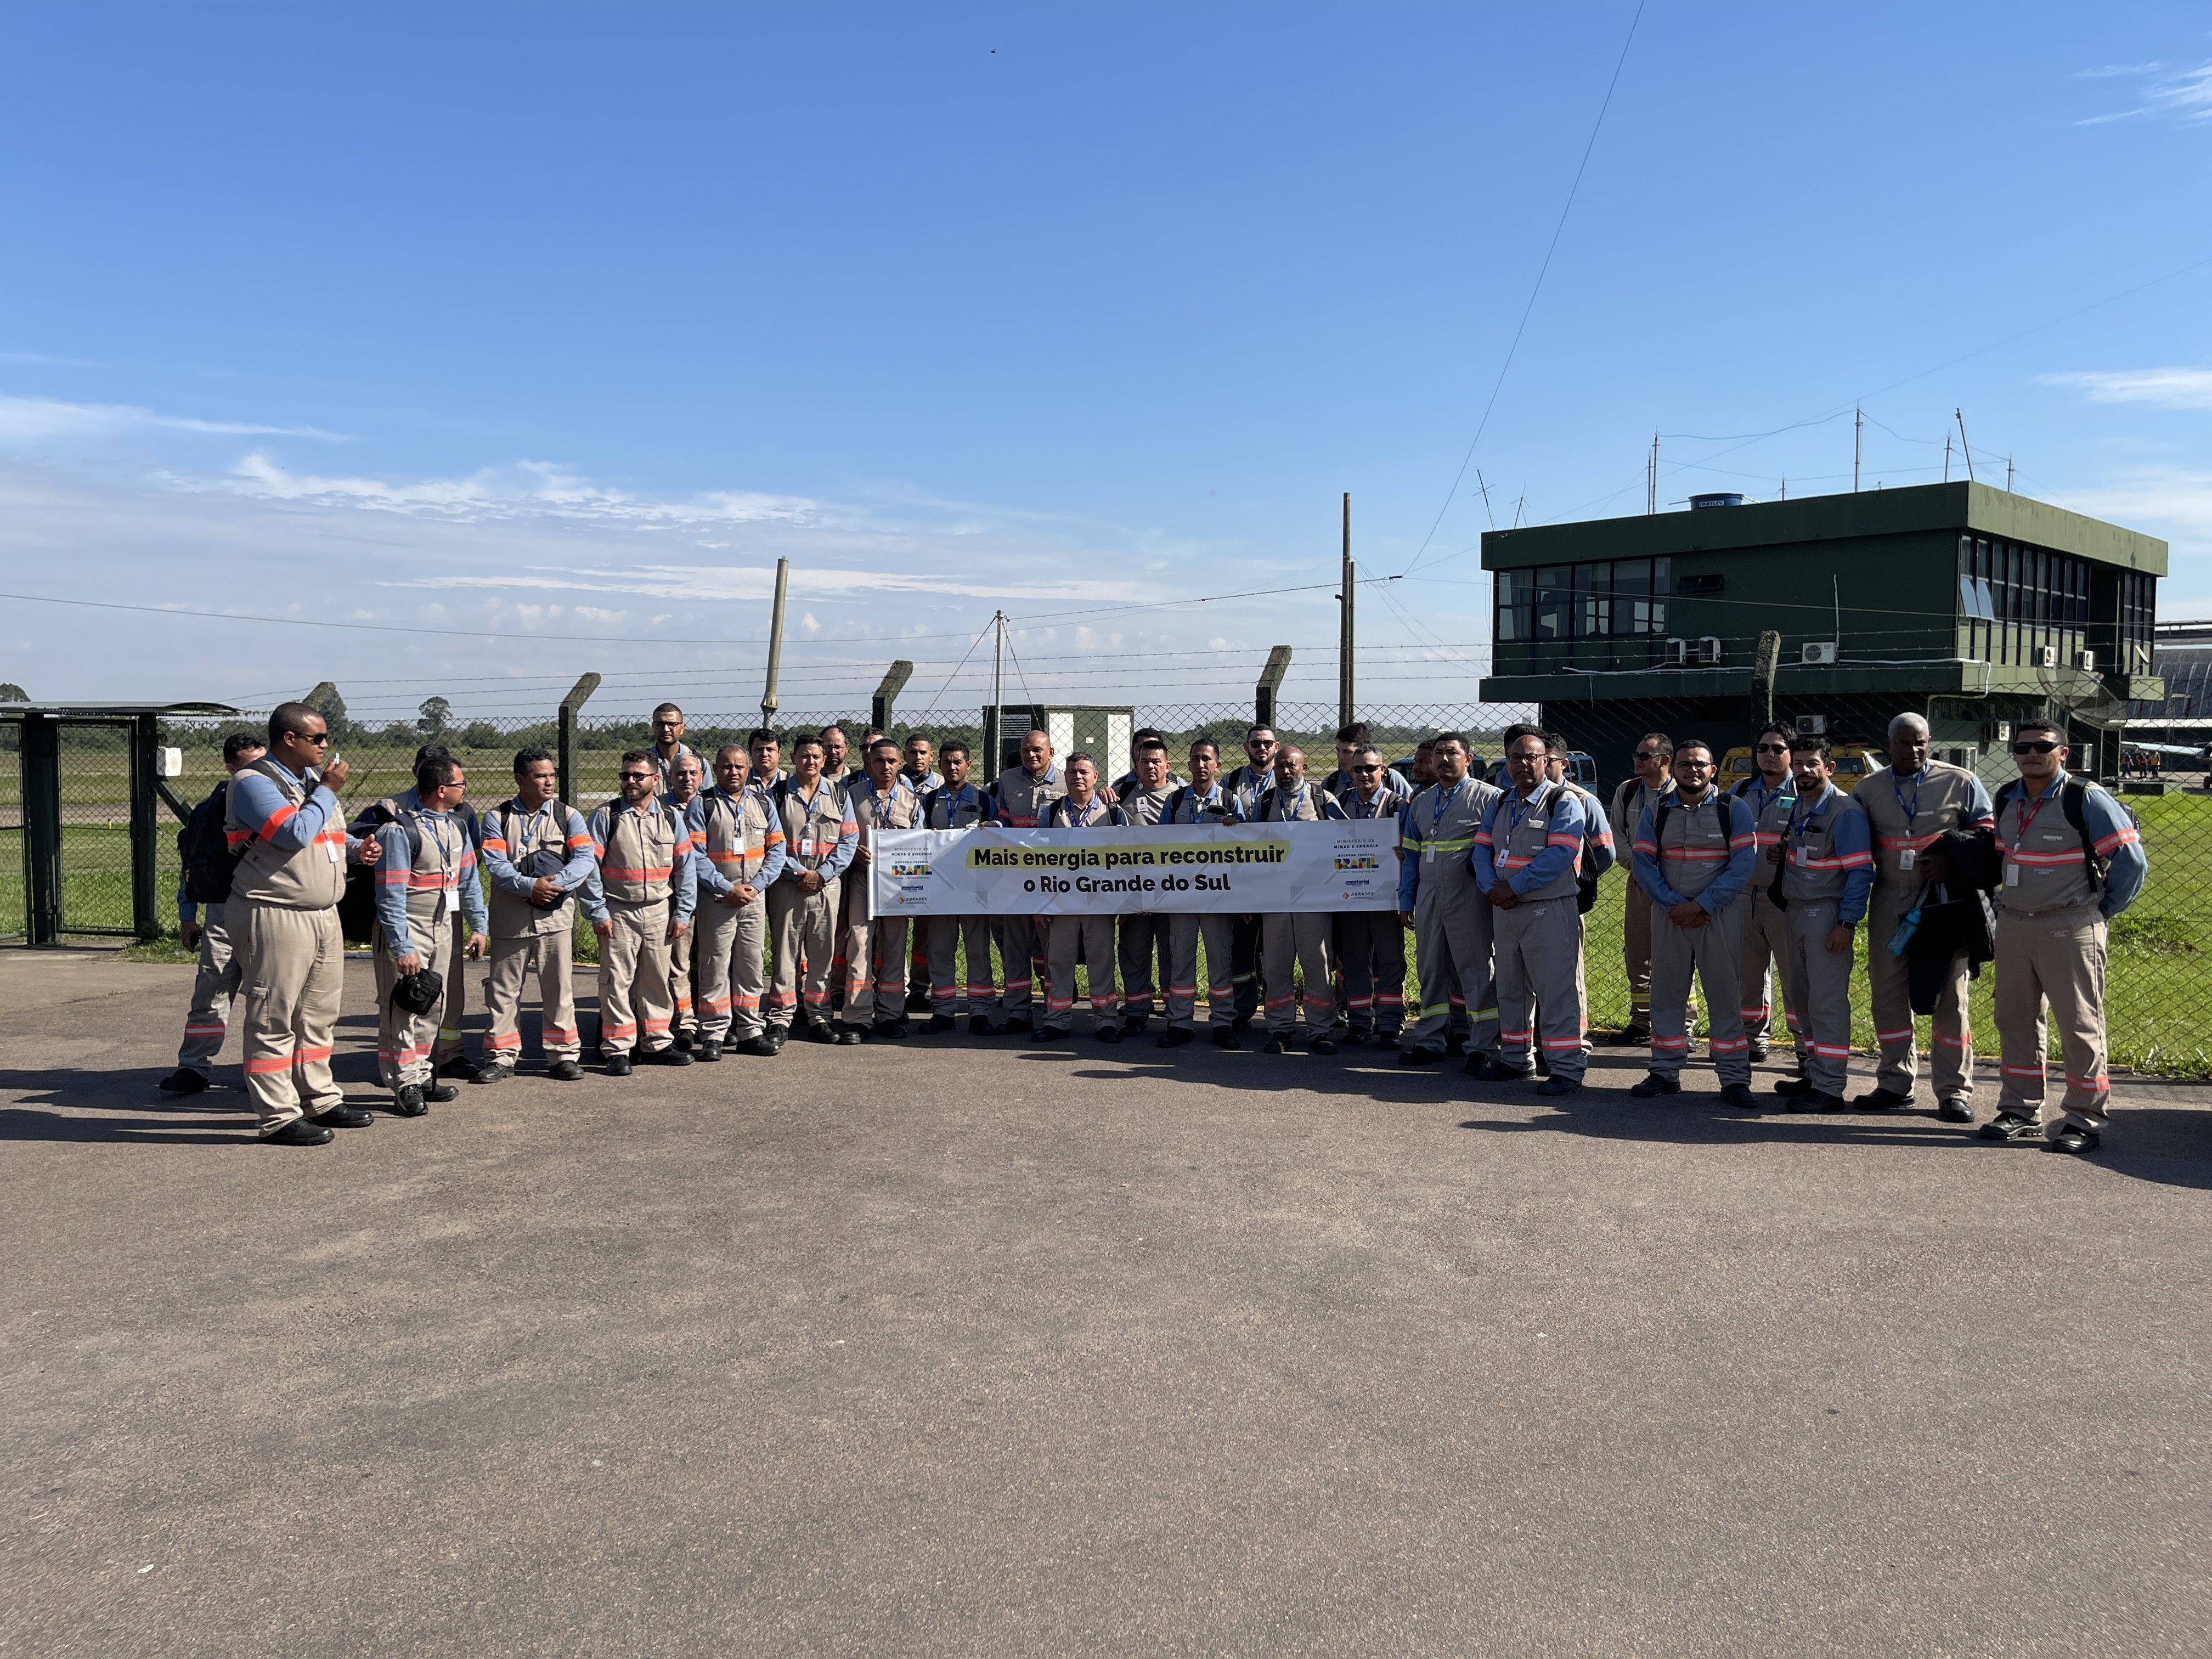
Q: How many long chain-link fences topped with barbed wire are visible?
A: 1